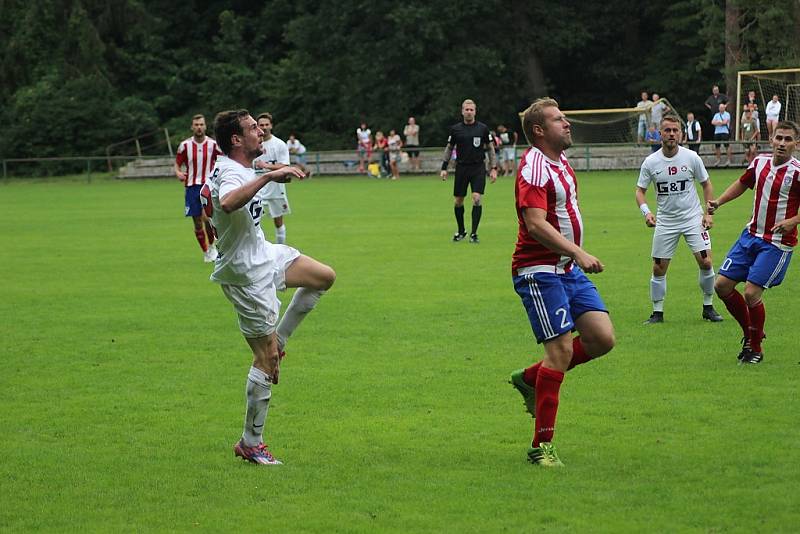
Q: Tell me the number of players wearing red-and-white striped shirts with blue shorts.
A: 3